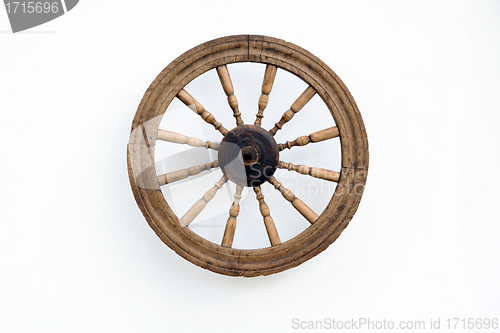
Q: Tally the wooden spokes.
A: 12